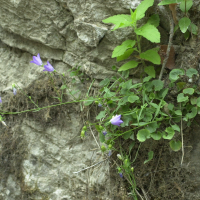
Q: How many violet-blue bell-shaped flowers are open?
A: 3